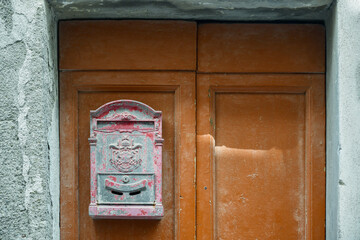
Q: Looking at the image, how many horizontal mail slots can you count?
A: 1